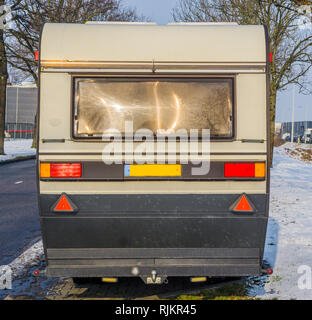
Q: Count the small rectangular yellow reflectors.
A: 2